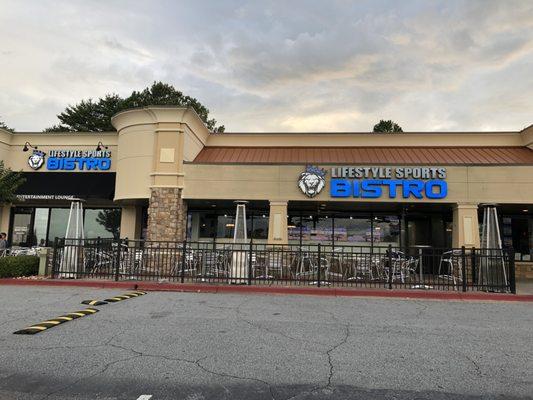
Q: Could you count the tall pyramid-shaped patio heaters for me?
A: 3